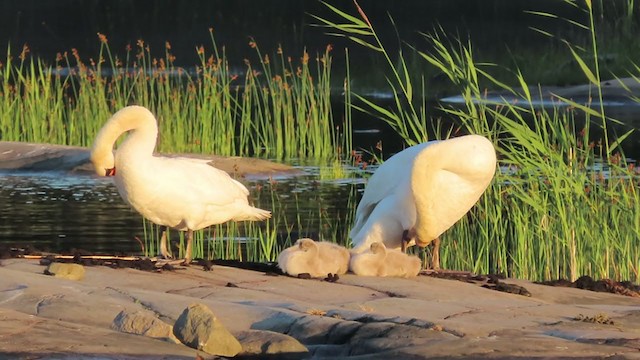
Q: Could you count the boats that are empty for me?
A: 0